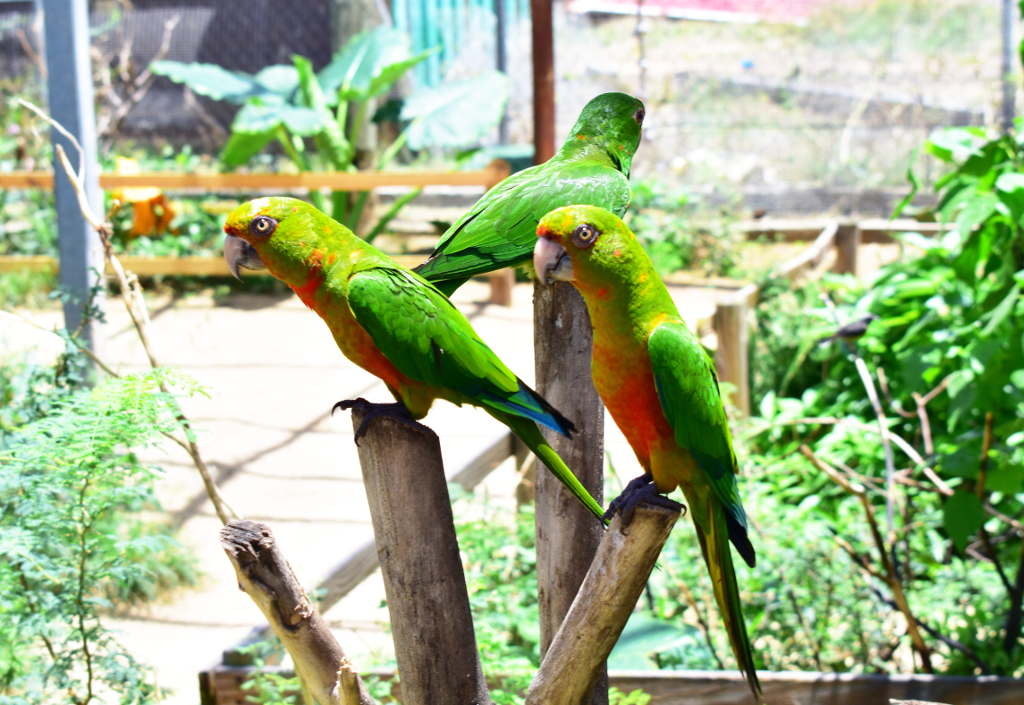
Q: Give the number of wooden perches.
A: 4